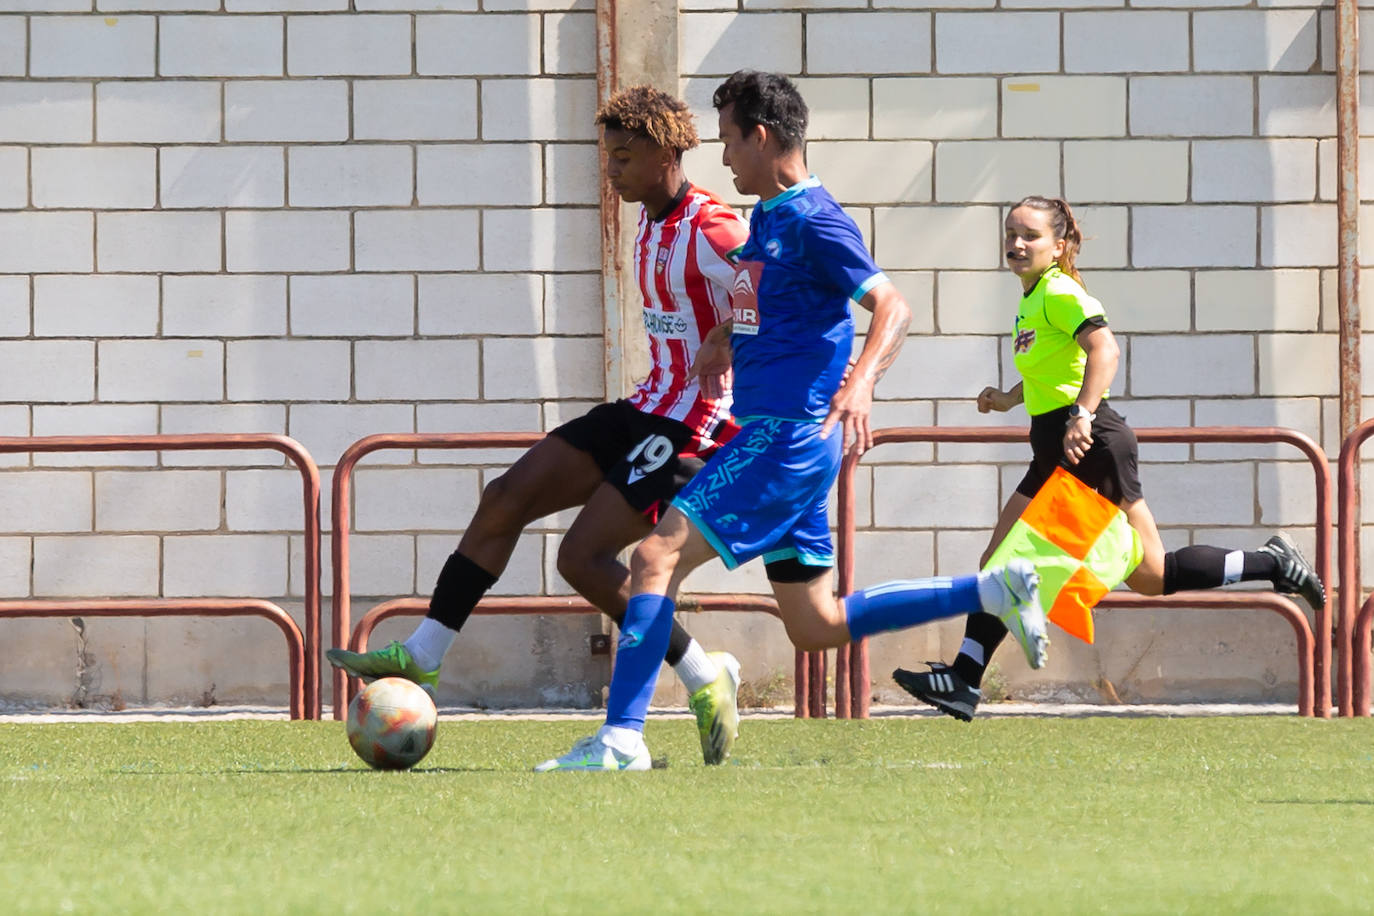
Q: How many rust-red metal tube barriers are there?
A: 4